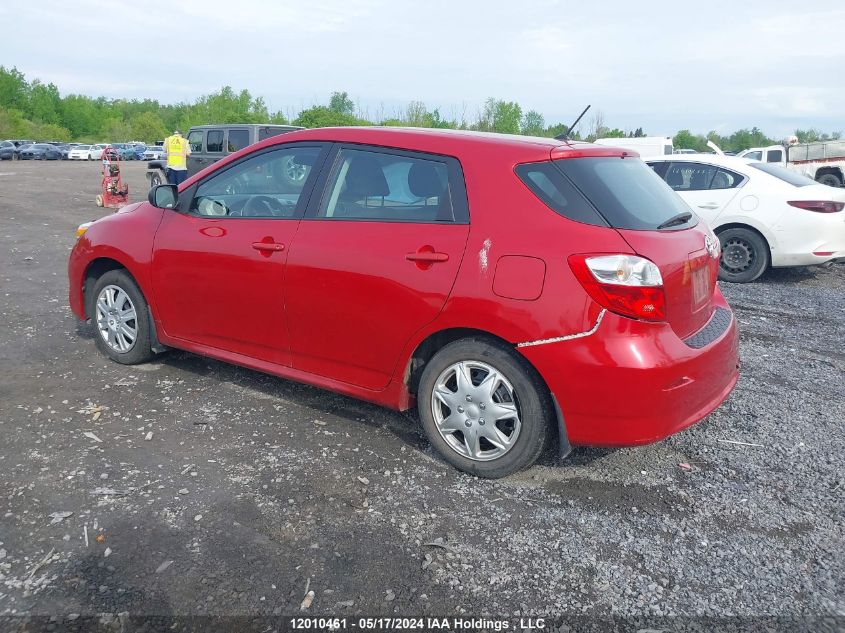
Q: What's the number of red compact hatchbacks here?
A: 1